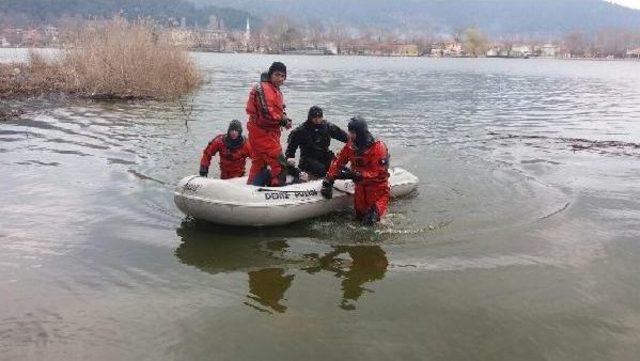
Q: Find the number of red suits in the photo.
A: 3